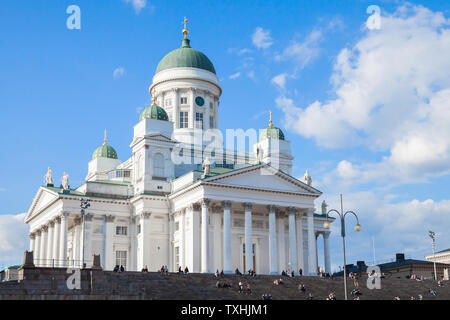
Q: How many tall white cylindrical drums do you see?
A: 1